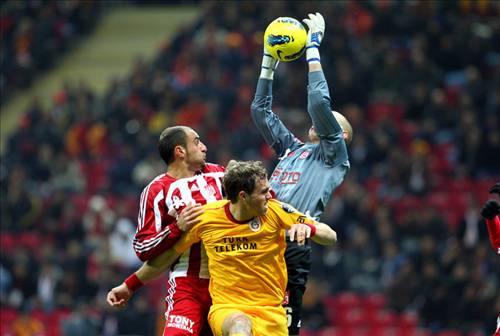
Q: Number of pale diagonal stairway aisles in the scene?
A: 1